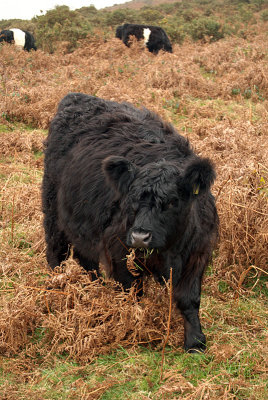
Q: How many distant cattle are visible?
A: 2